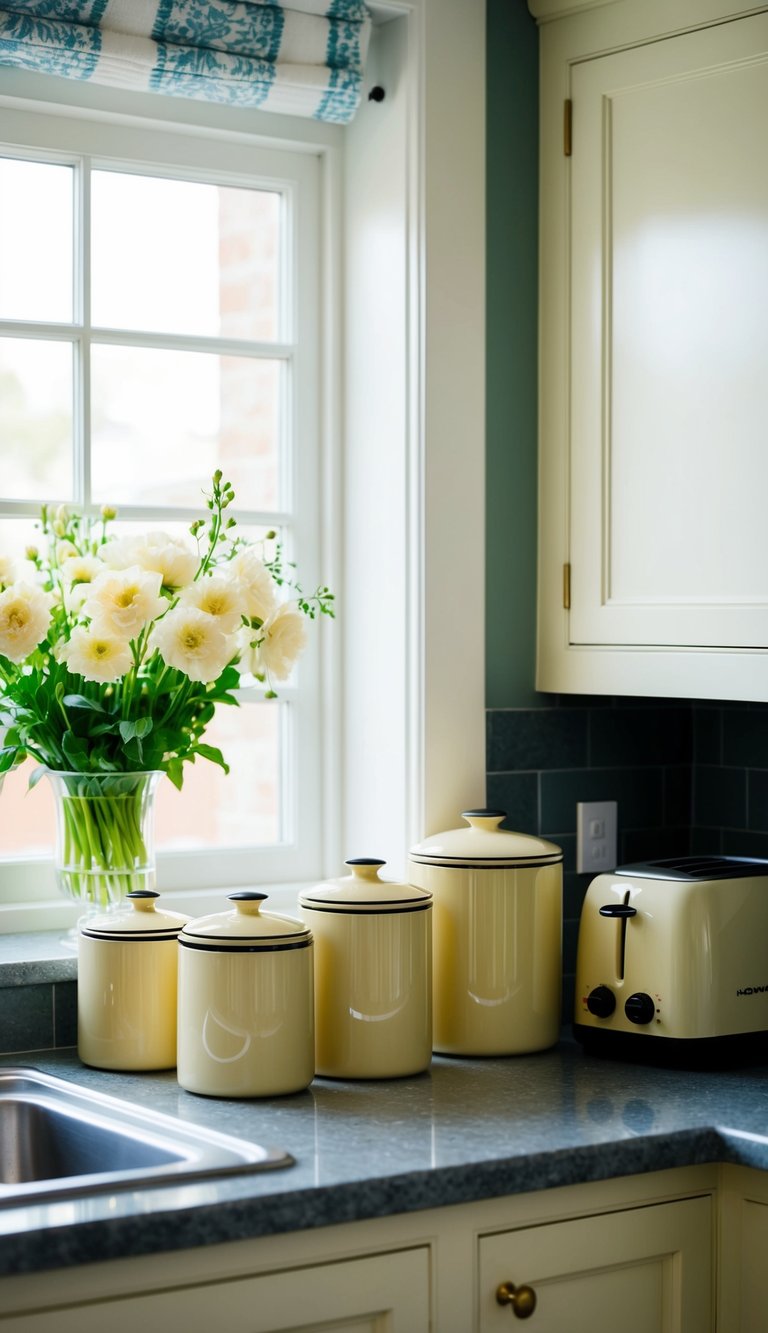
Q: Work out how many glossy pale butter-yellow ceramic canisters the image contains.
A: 4